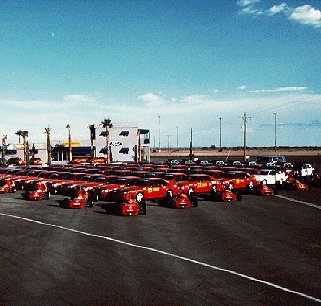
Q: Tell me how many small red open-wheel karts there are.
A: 8